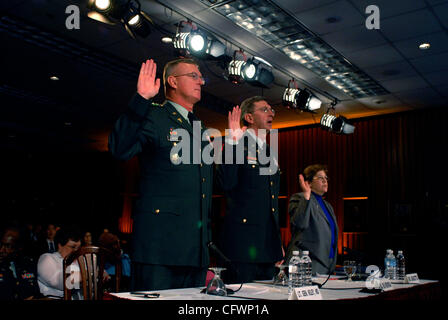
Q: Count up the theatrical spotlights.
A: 6